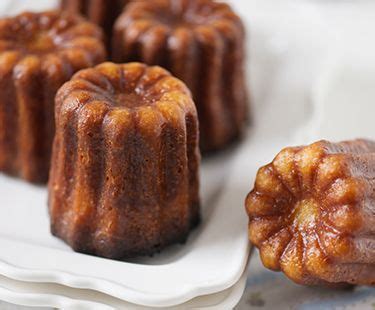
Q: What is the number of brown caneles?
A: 5